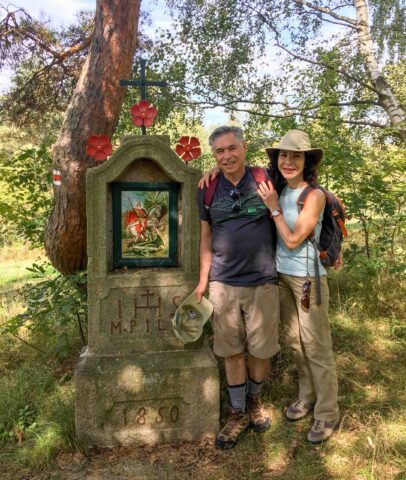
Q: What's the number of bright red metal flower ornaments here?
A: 3